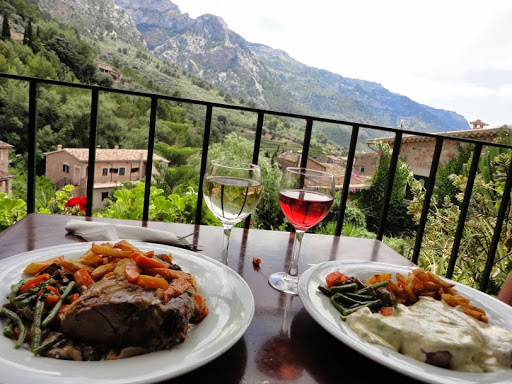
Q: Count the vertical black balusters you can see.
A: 11